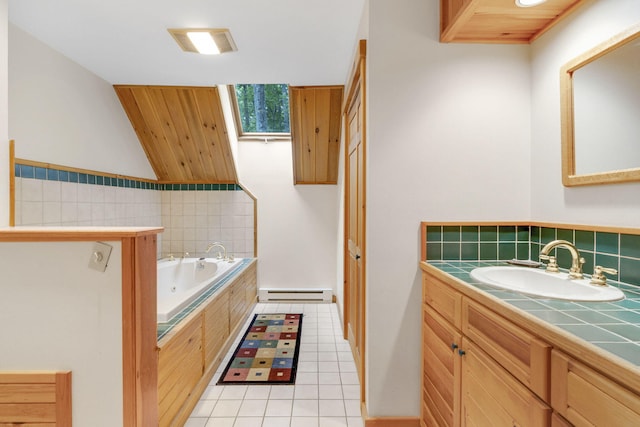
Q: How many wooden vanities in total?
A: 1